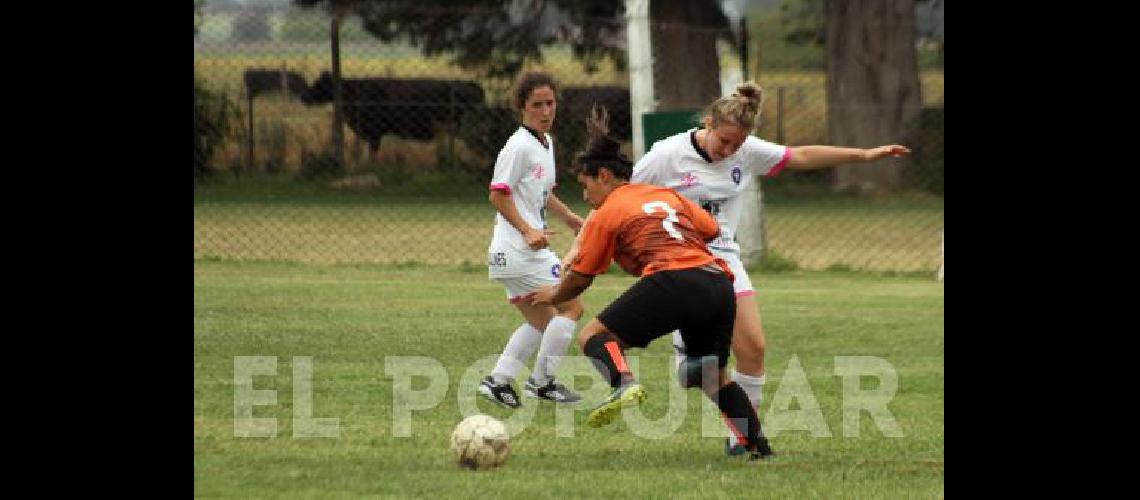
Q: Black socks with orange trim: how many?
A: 2